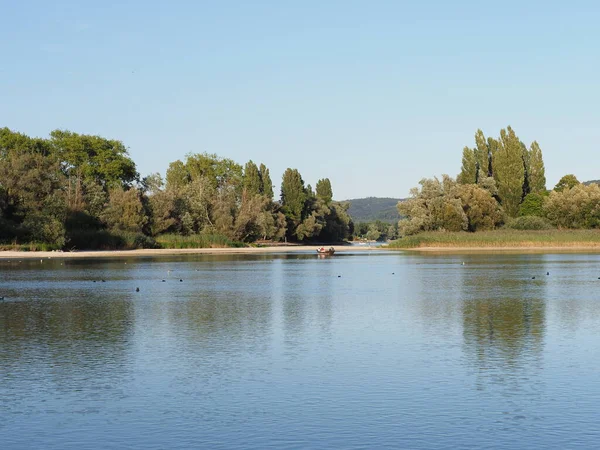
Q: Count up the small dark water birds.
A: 11